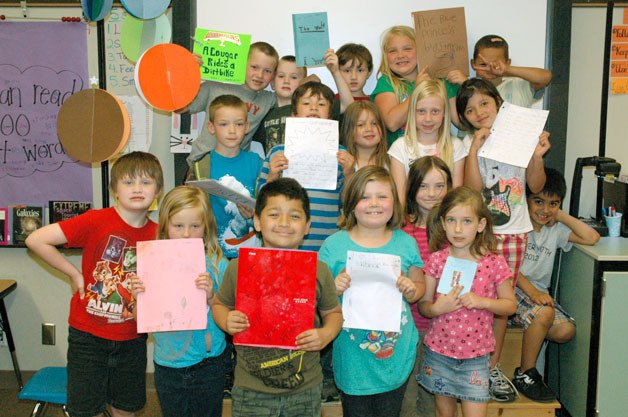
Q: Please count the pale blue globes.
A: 1